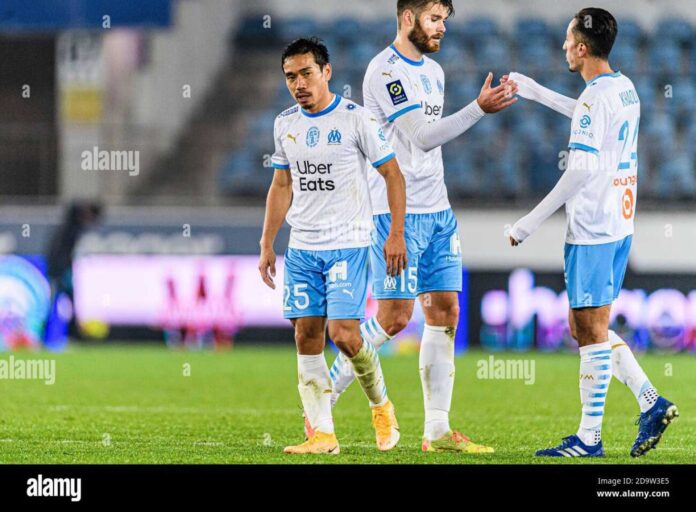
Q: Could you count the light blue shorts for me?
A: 3